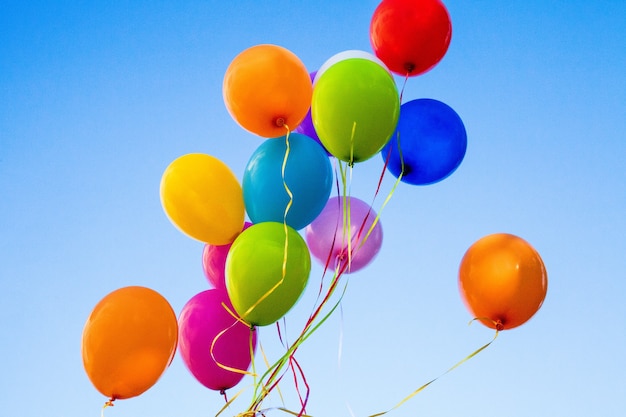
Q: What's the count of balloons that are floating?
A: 14